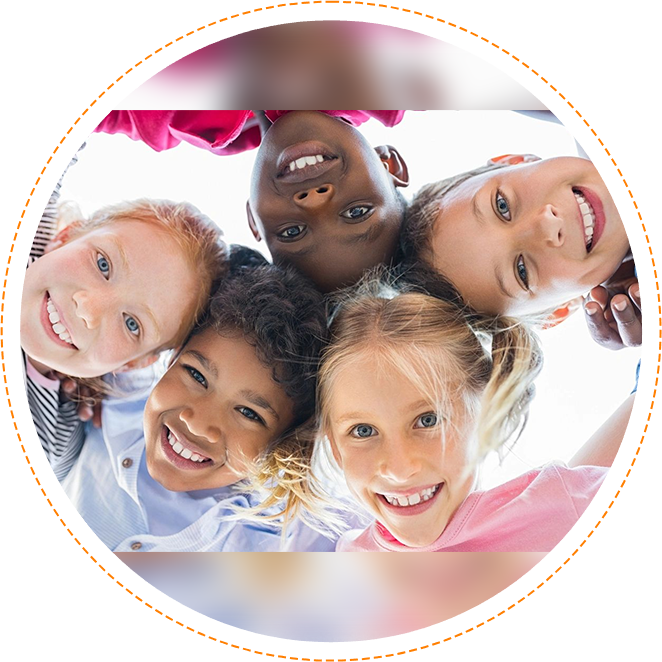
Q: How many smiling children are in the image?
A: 5